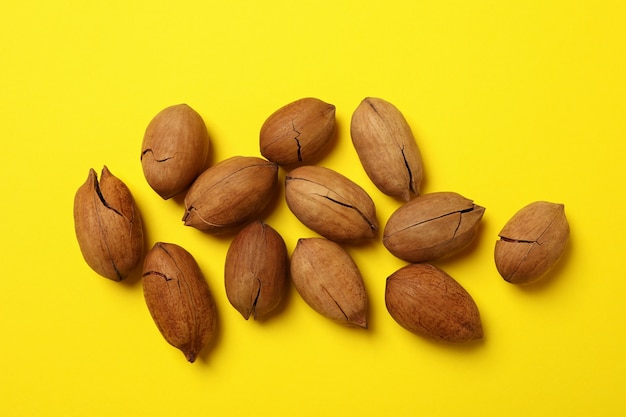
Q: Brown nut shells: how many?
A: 12